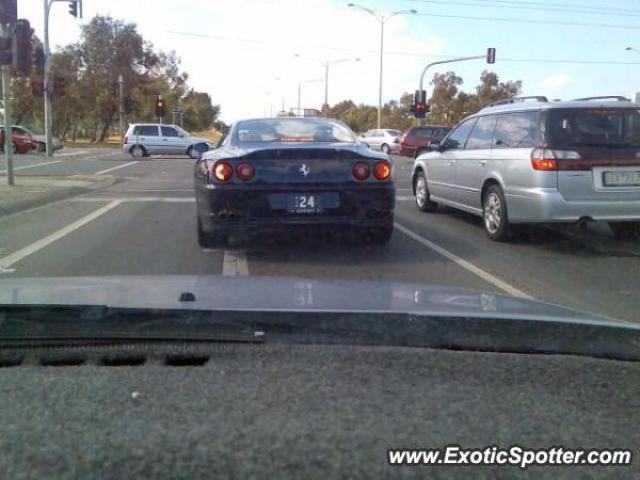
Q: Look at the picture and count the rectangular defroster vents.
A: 4